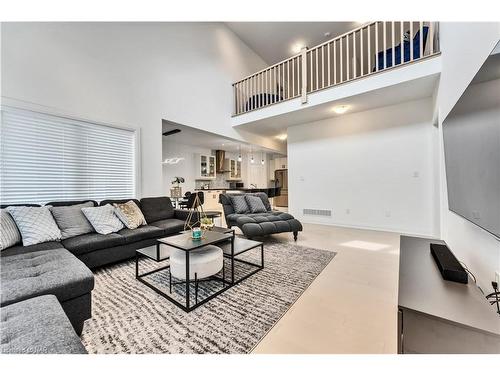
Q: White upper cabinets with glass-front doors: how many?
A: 2